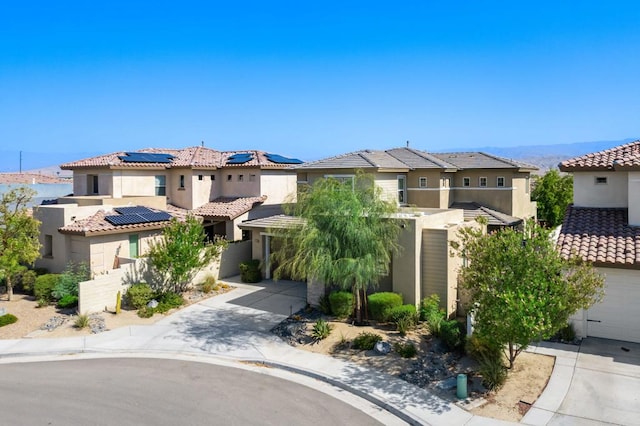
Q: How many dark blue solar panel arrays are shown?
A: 4